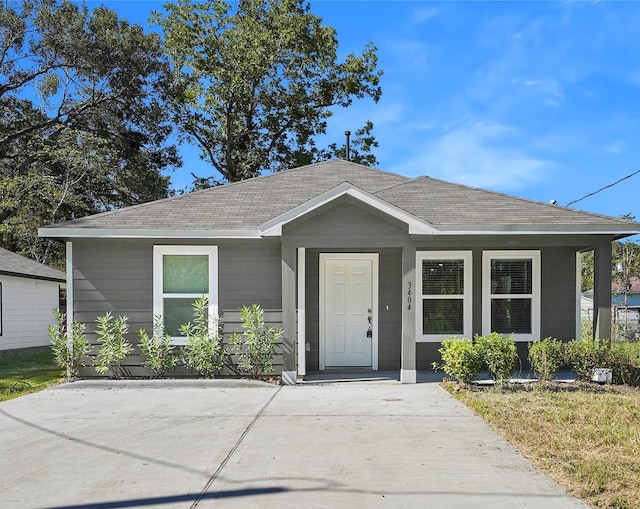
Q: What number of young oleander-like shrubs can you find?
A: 5